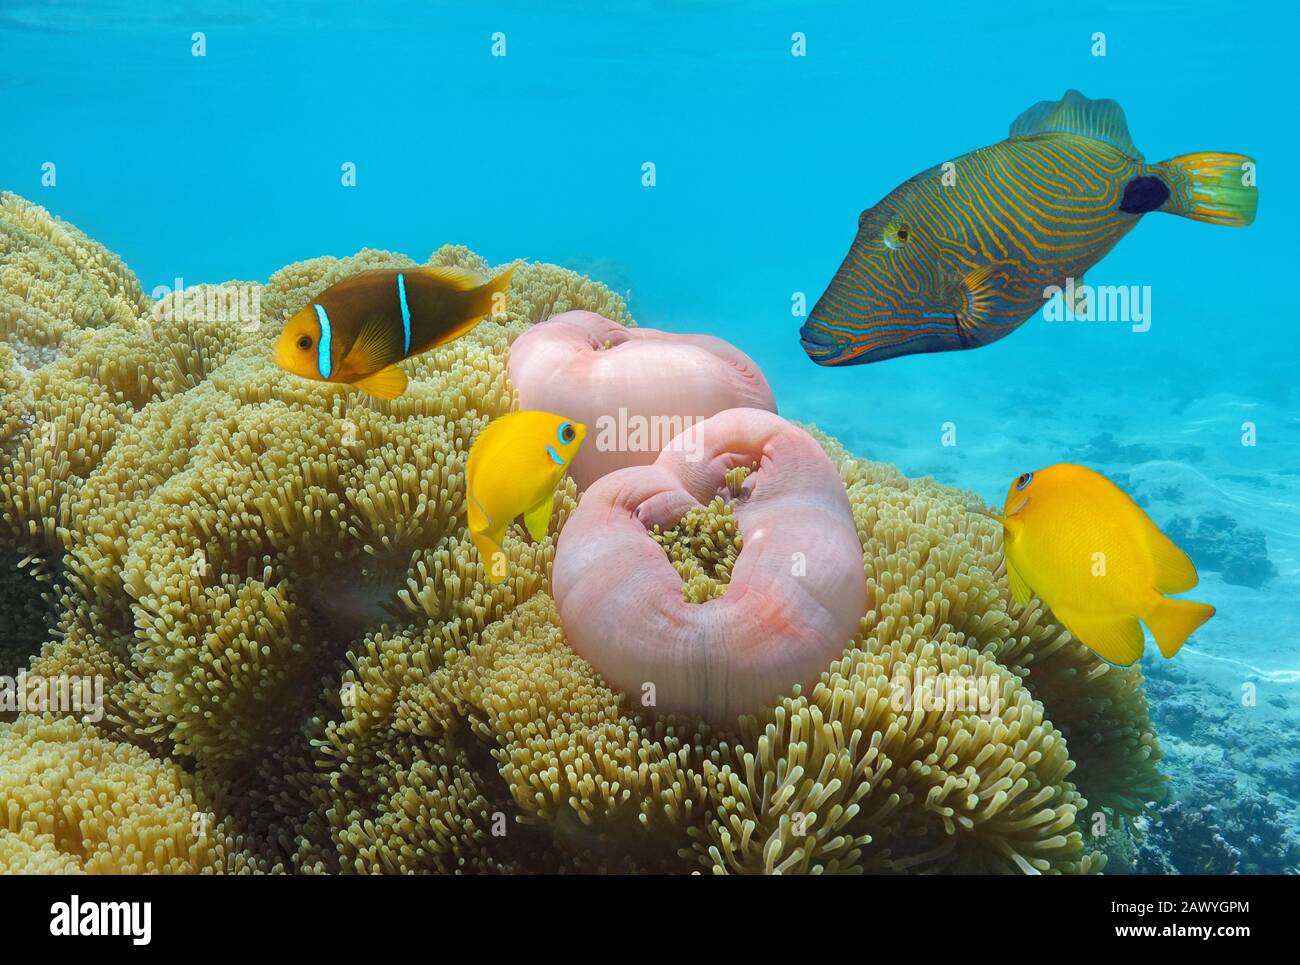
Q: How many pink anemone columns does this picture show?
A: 2